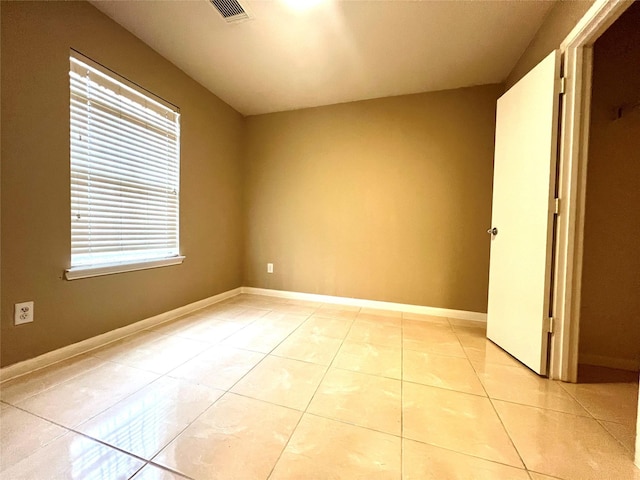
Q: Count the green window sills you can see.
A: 0